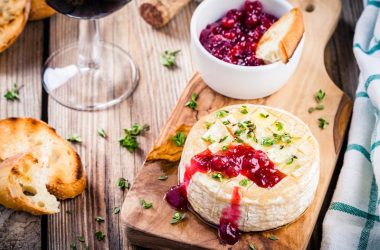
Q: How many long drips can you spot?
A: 2